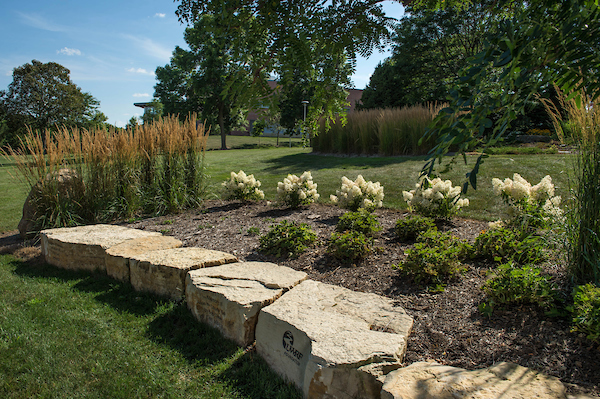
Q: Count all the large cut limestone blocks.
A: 6